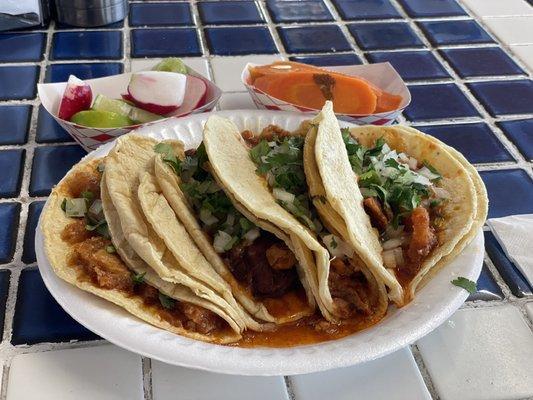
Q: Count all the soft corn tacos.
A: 4